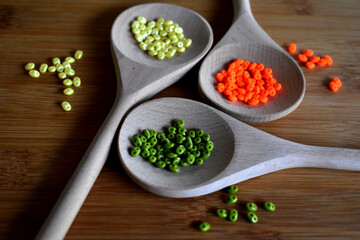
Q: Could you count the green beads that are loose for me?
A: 8